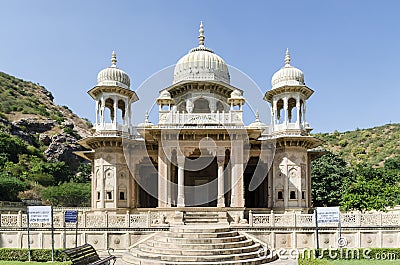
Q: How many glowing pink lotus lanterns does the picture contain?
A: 0